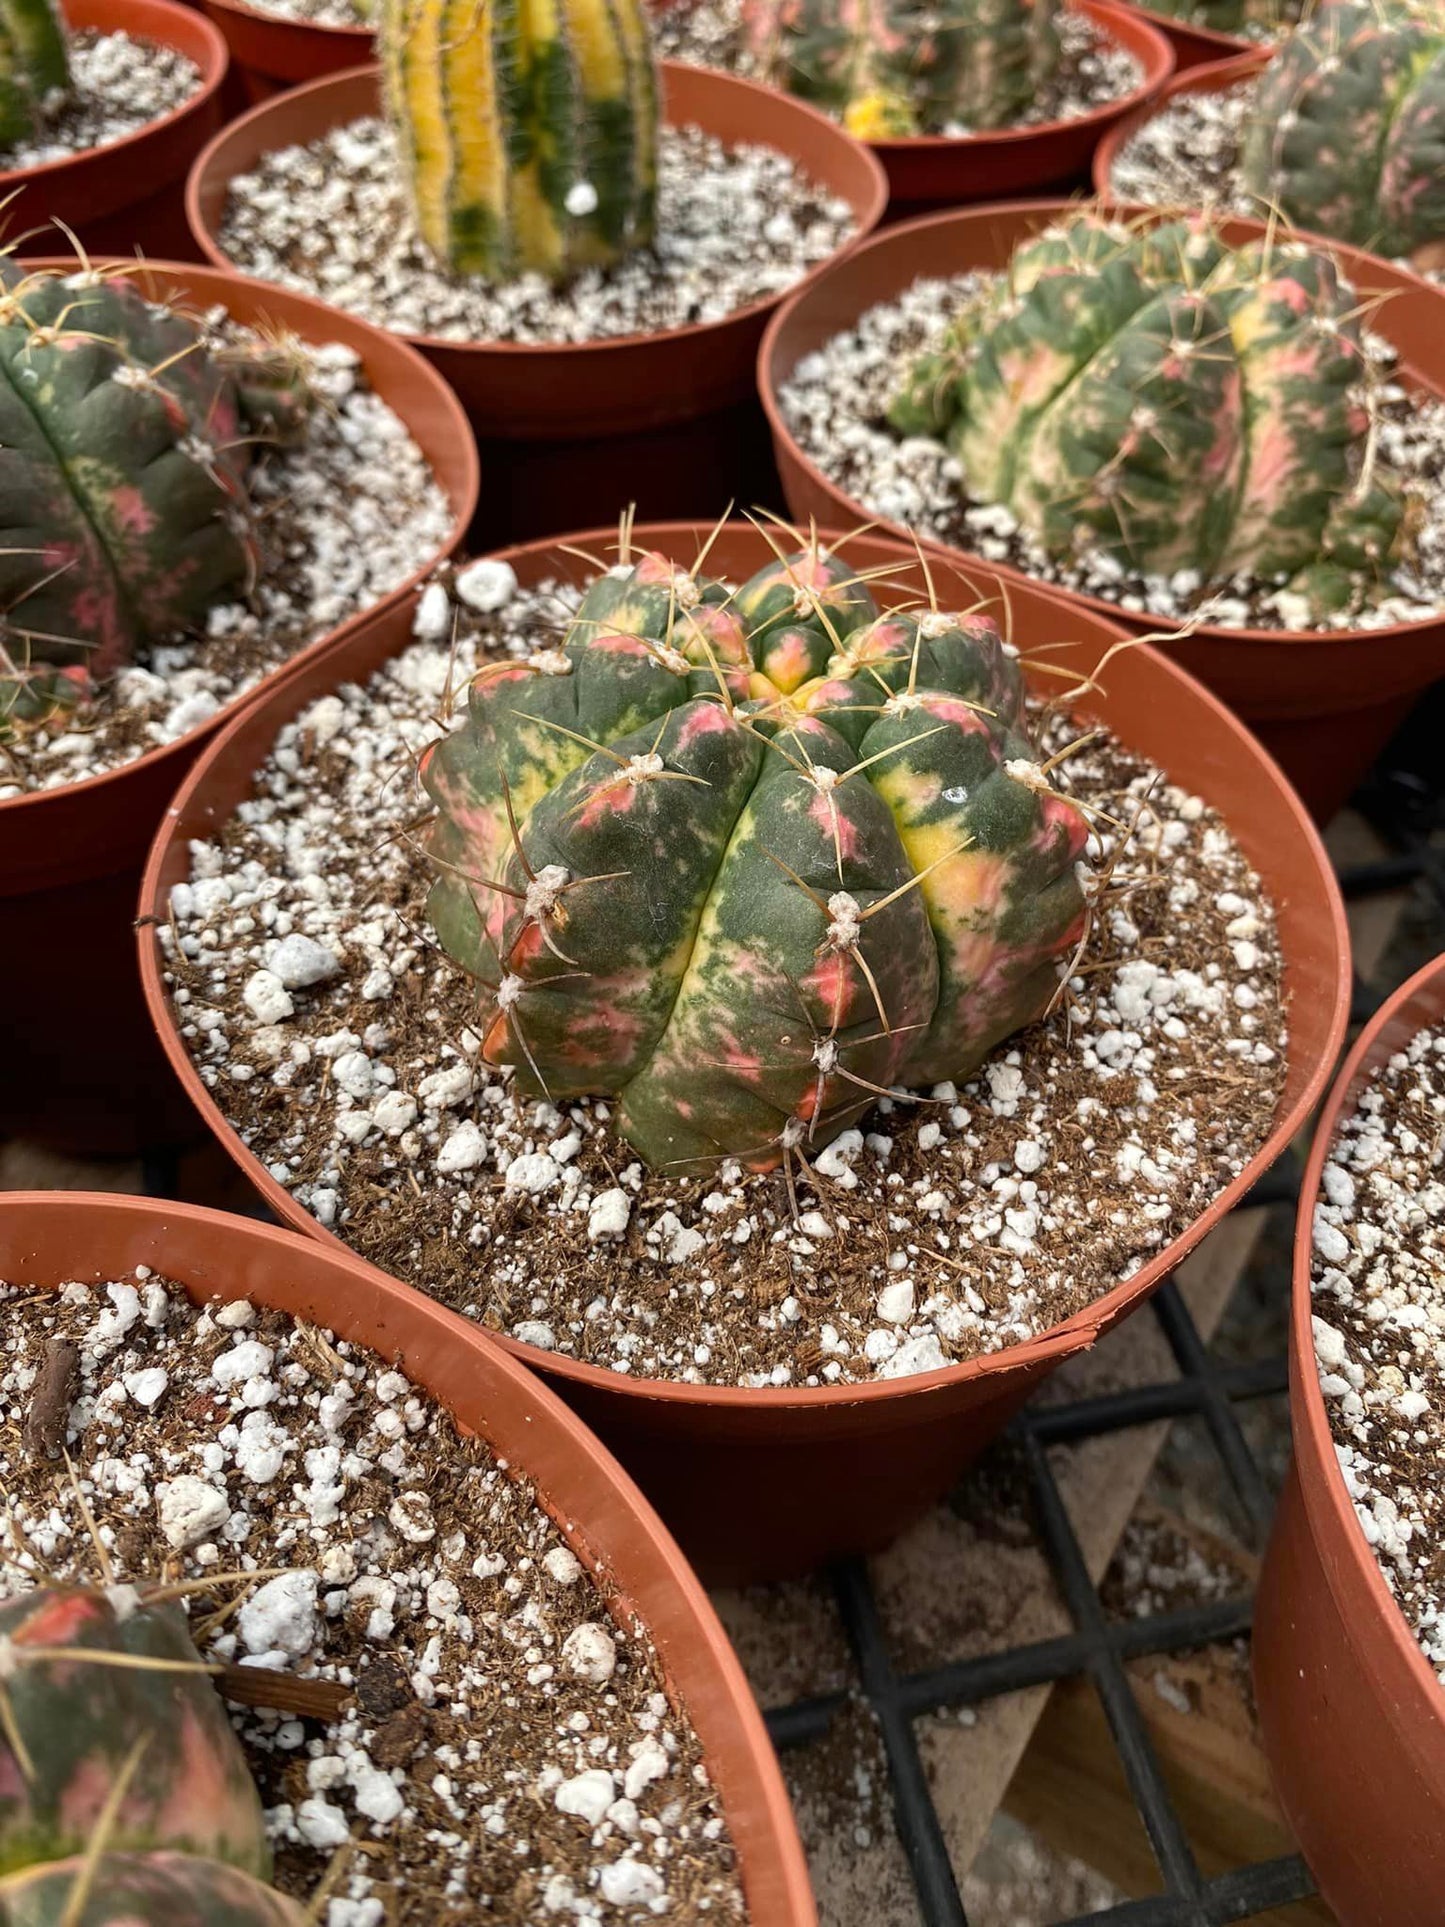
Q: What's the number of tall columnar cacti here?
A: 1